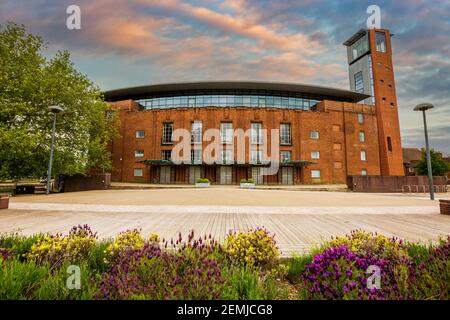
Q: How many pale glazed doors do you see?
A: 5